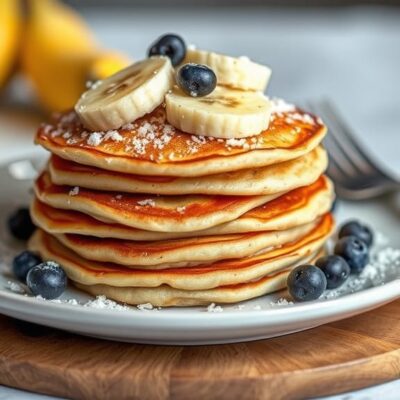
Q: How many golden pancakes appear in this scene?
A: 7